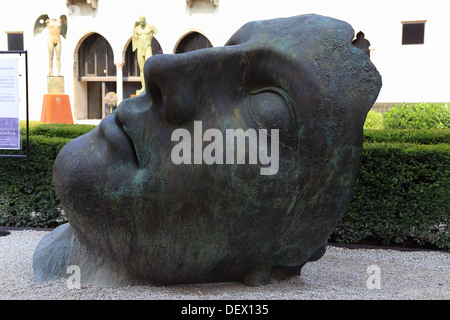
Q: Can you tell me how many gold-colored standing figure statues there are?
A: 2